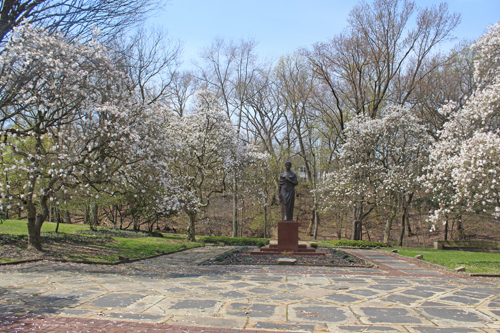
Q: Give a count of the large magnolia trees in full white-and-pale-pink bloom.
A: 4